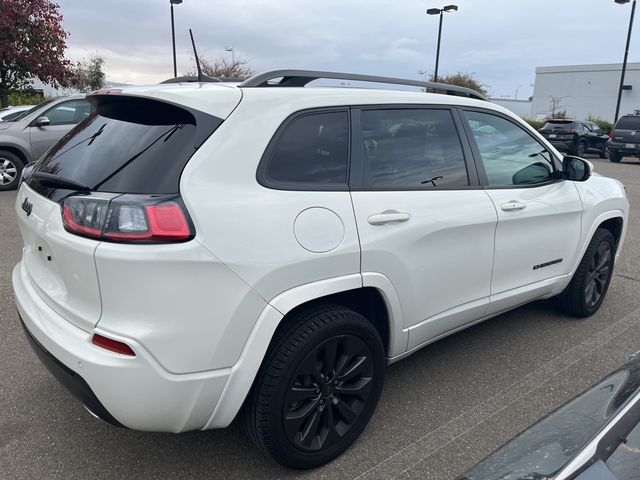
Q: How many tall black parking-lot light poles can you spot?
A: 3